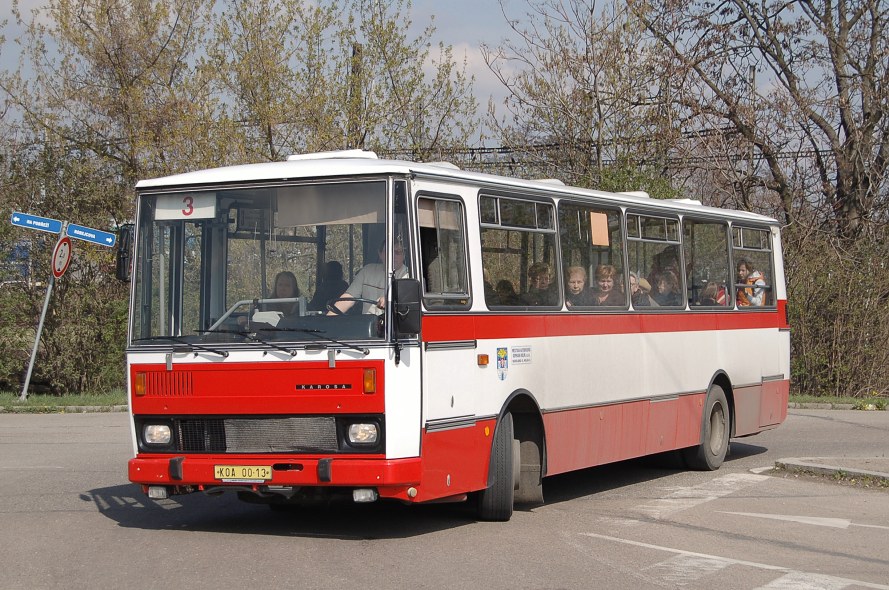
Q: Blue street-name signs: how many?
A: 2